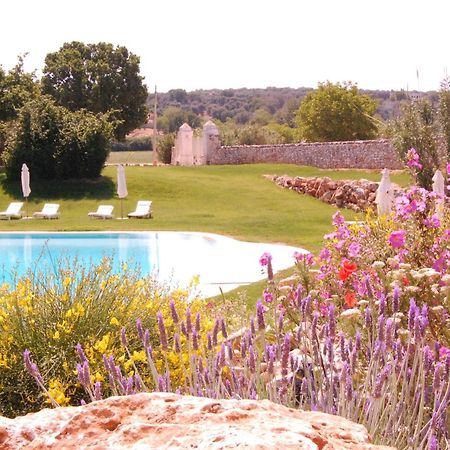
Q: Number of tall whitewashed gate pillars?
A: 2